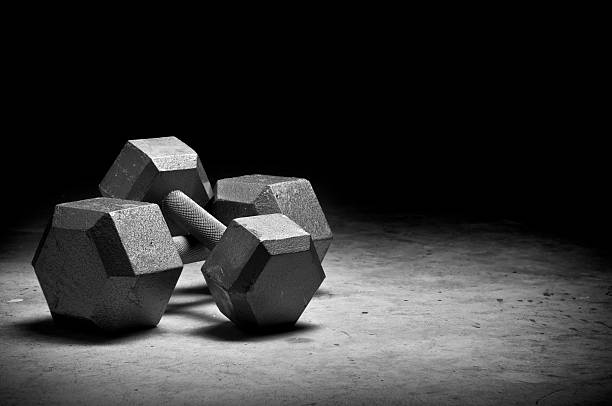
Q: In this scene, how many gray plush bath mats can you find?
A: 0